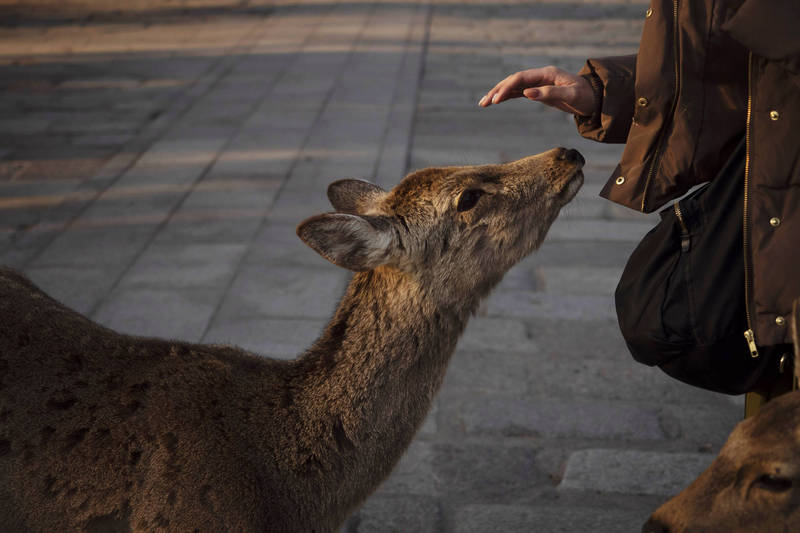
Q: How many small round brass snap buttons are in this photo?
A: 6